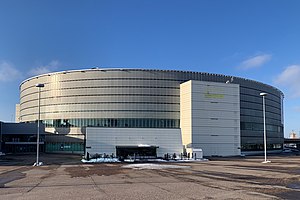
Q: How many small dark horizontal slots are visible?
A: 3